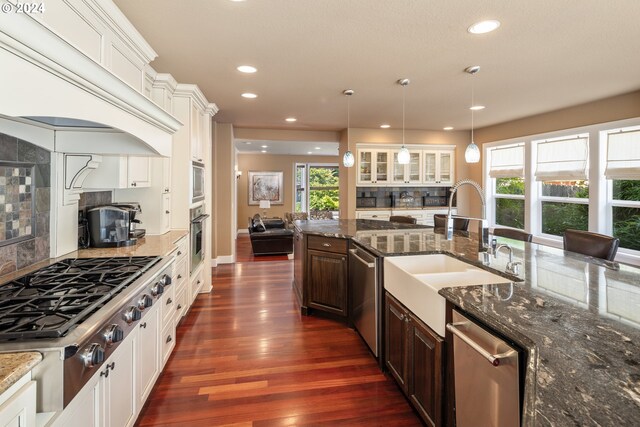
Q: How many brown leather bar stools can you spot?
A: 4